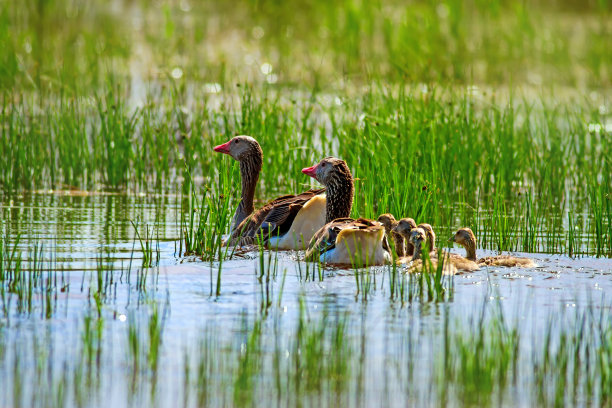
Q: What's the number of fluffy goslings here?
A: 5